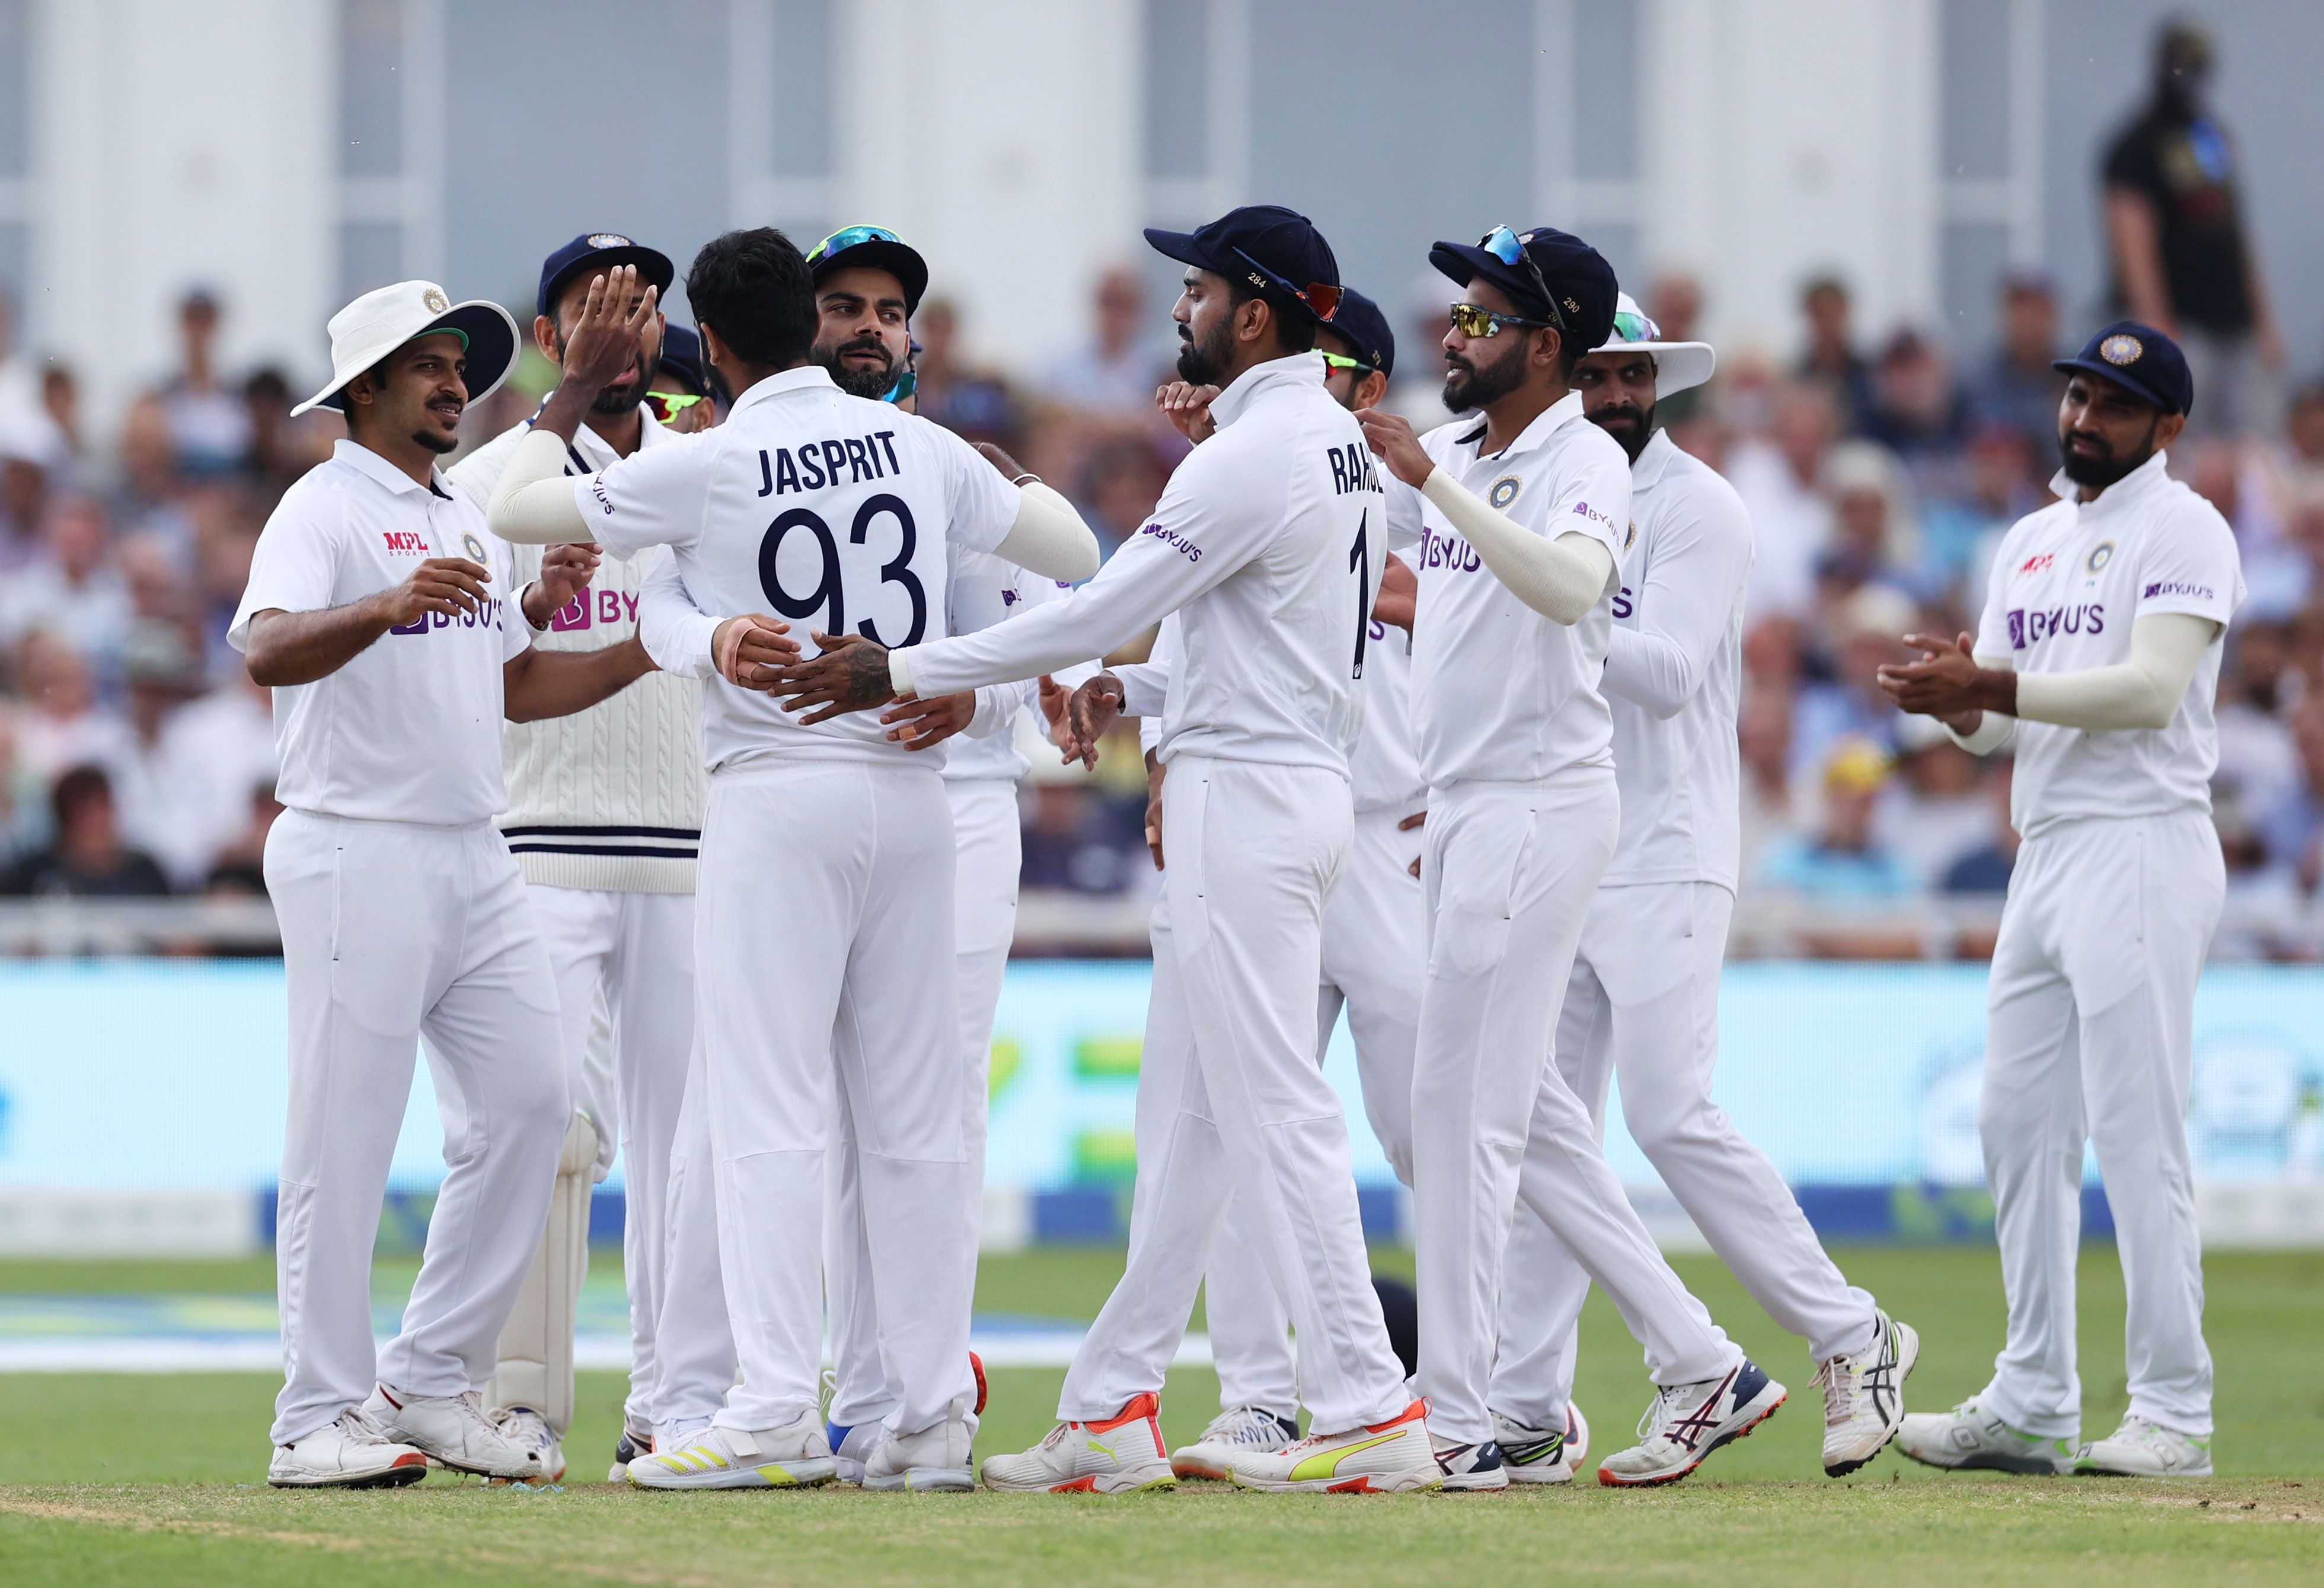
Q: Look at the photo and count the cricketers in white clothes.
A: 11